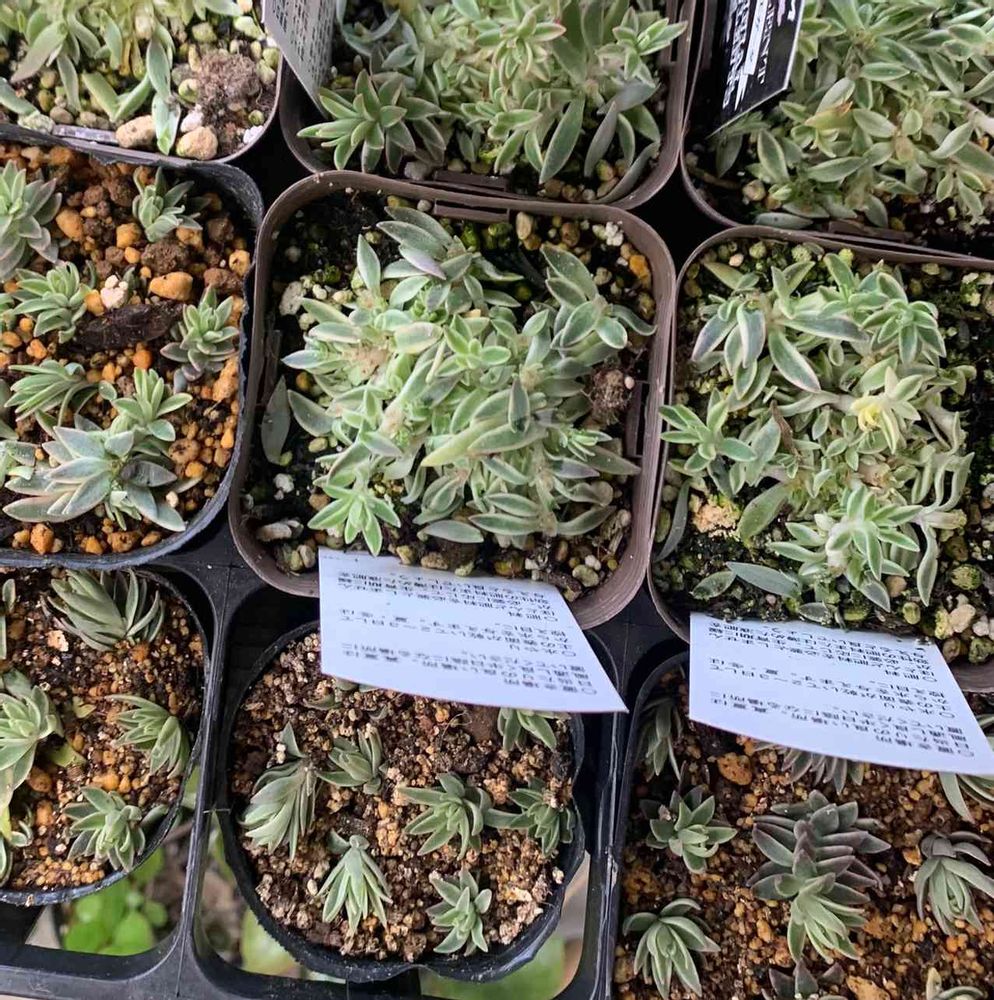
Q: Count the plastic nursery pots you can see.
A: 9